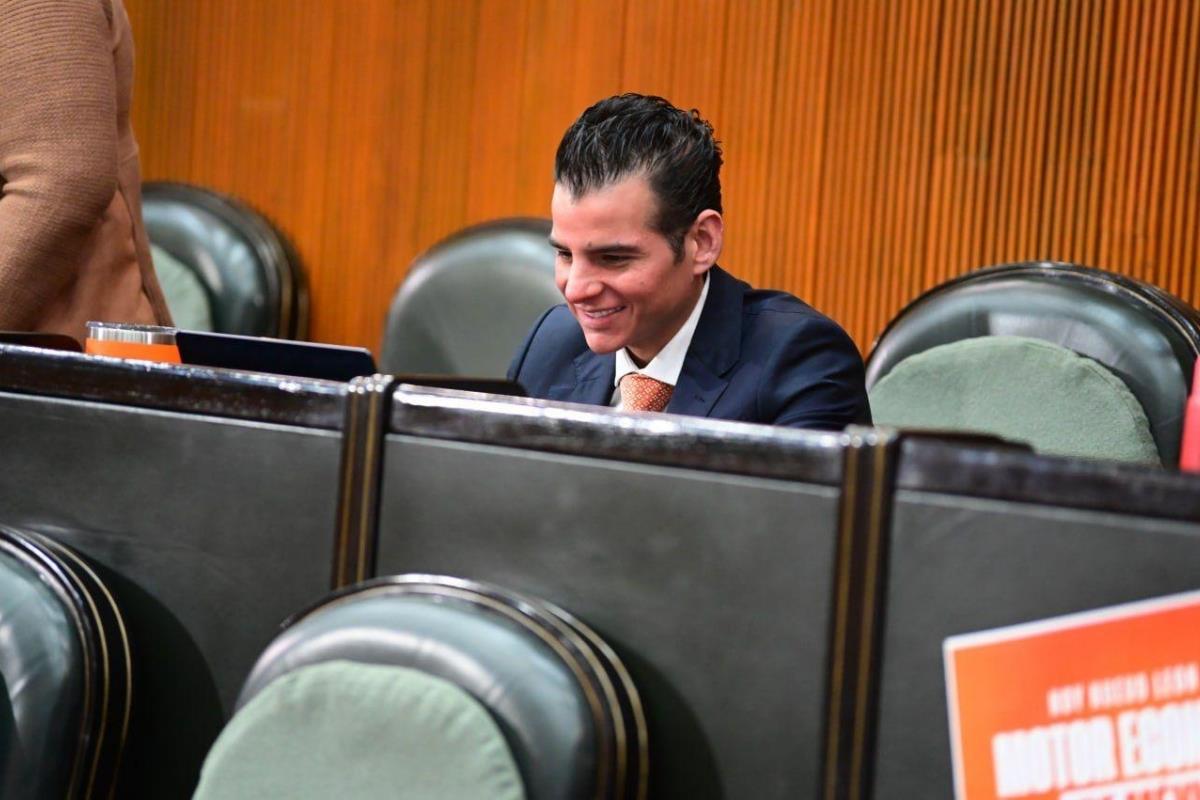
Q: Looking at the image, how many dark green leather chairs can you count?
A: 5